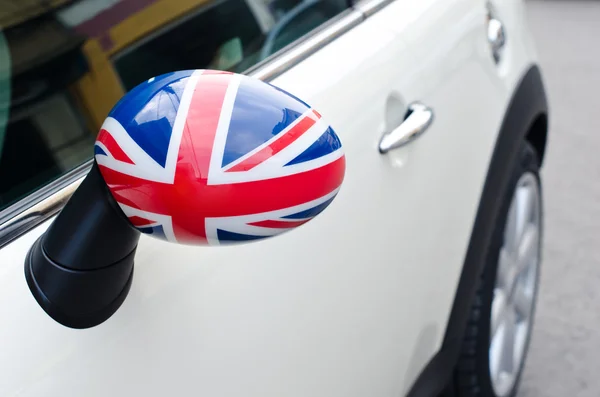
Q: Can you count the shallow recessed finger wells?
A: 1